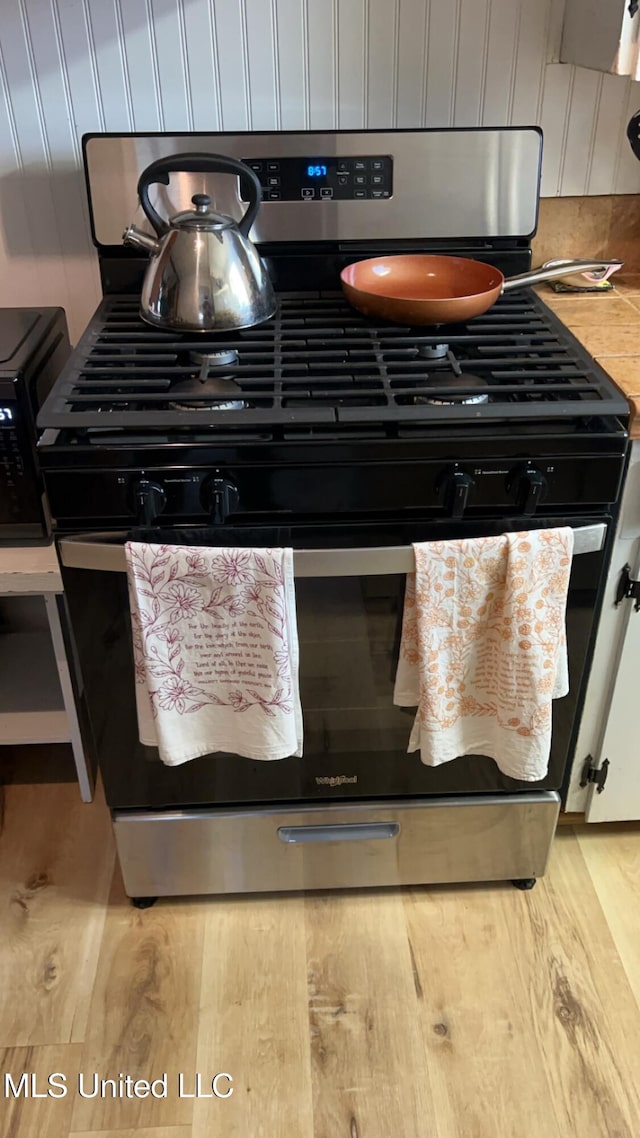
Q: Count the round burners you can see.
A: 4